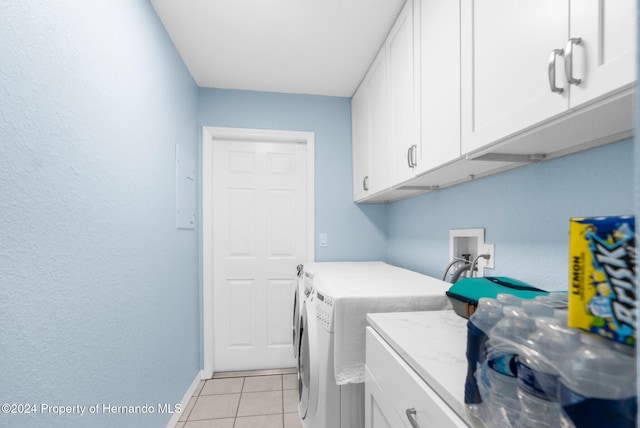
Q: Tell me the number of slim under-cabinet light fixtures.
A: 2